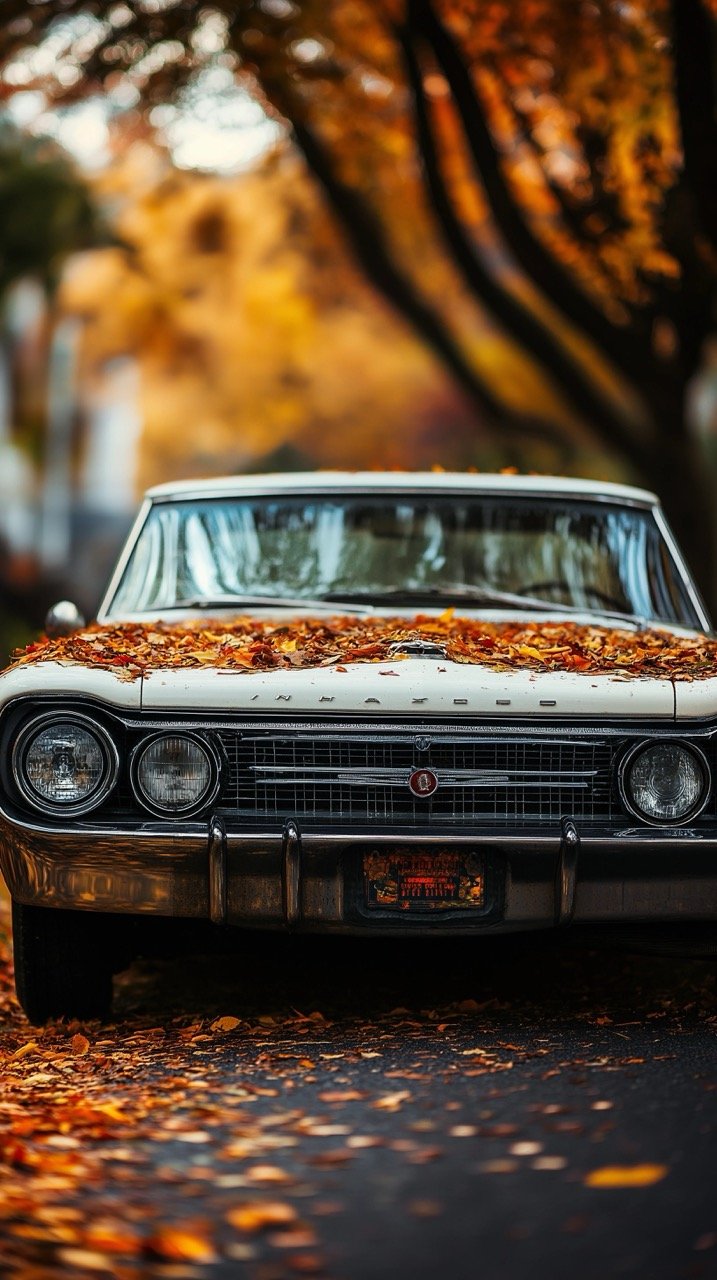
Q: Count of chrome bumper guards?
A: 3